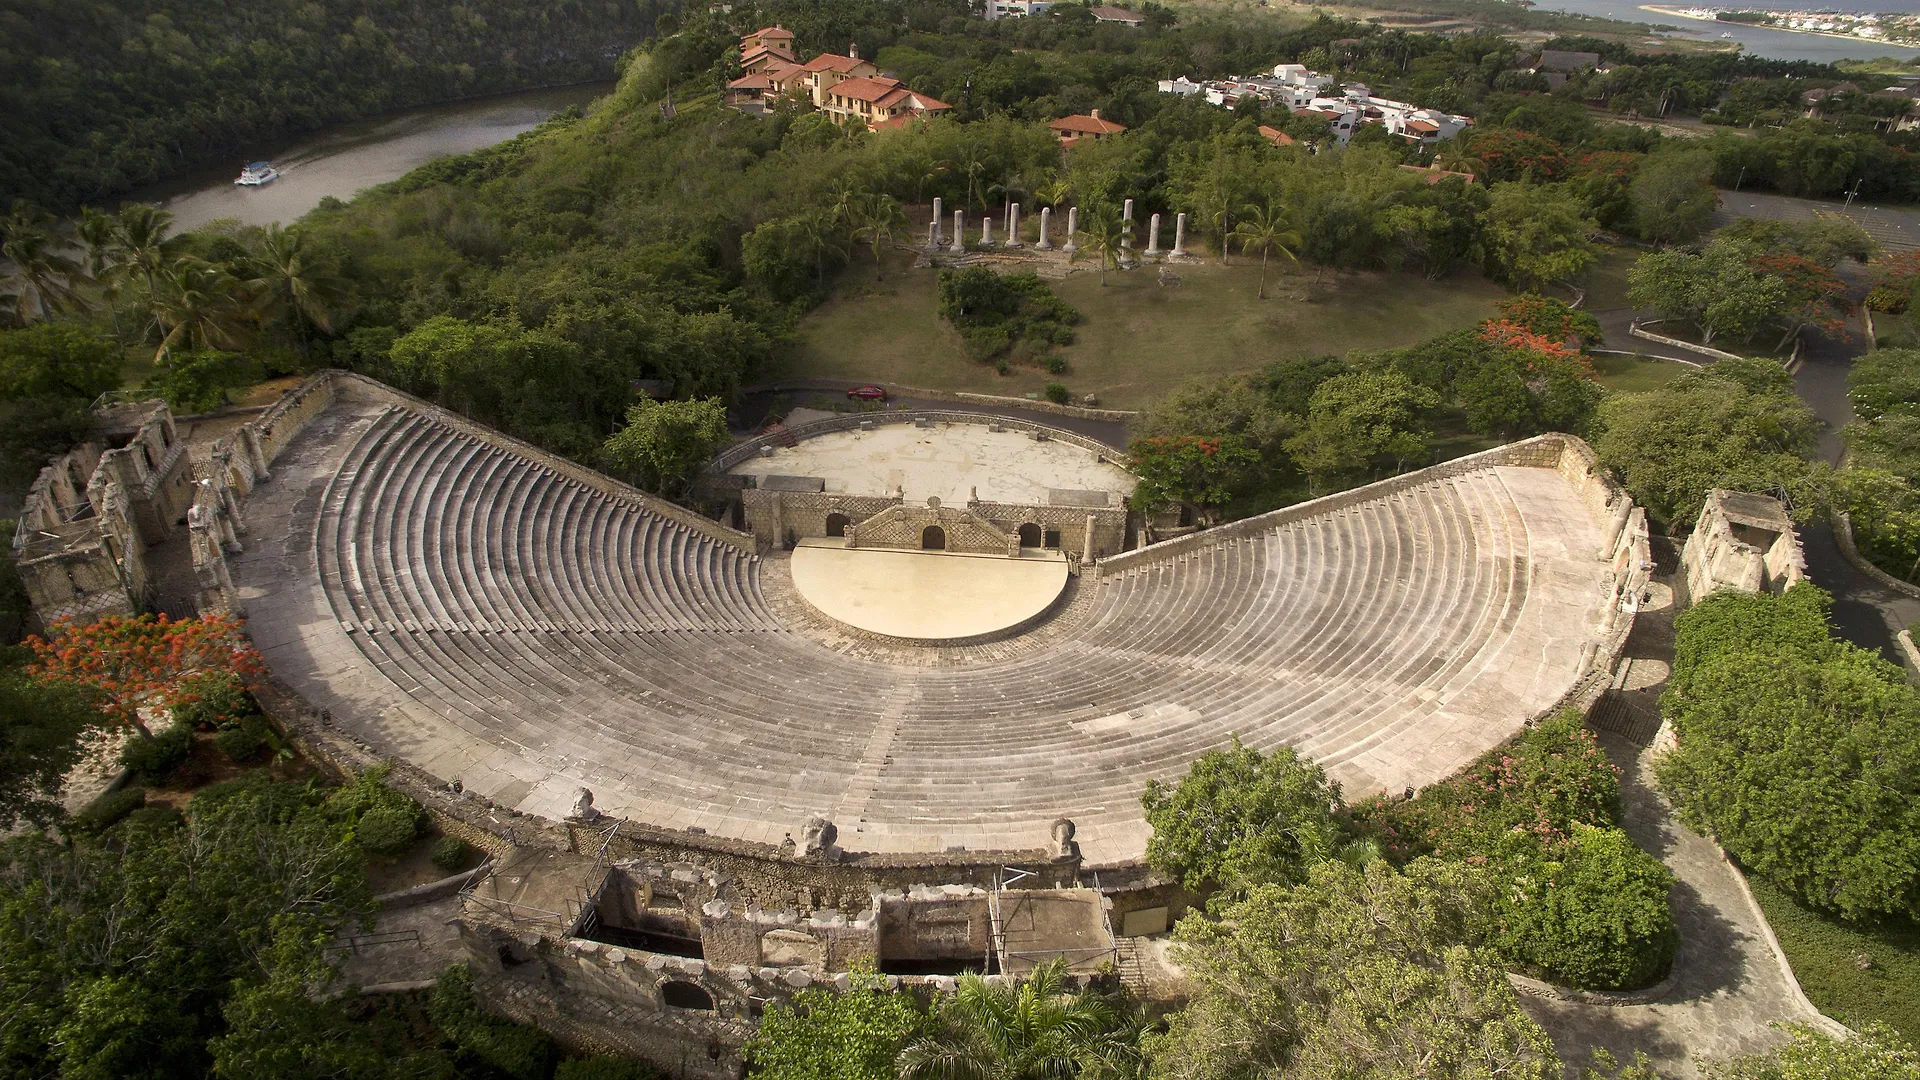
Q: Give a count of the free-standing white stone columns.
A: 10